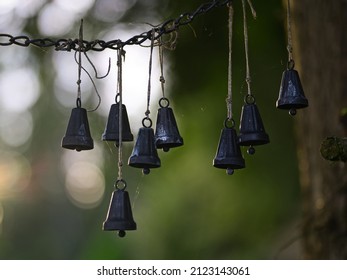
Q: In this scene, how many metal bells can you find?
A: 8